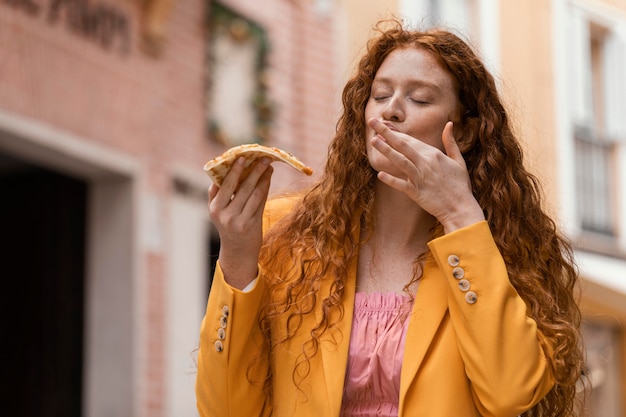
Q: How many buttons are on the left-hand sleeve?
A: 4